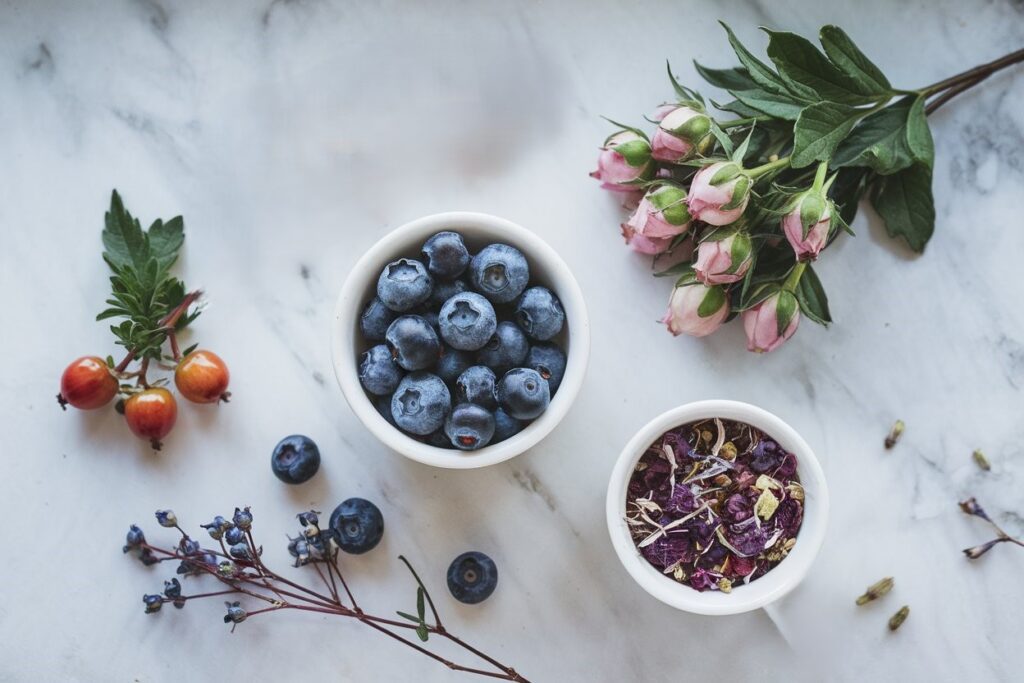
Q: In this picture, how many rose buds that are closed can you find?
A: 8